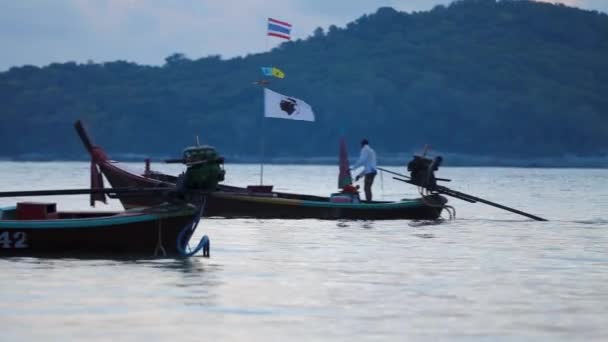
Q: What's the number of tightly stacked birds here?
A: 0